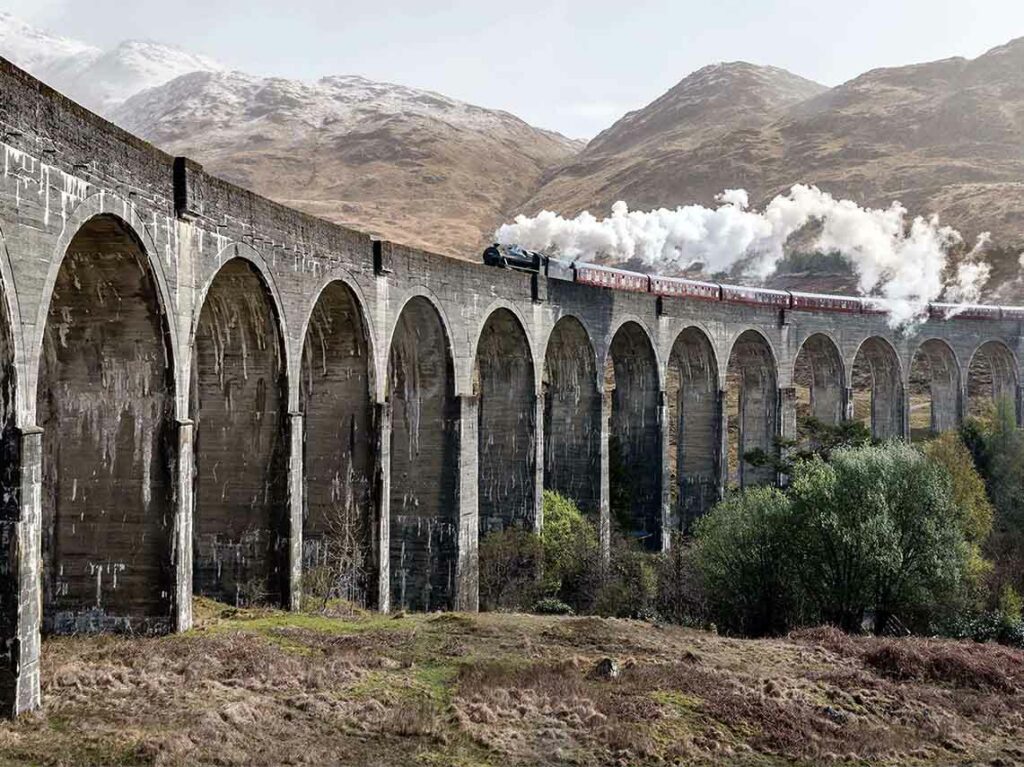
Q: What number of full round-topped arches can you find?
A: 13